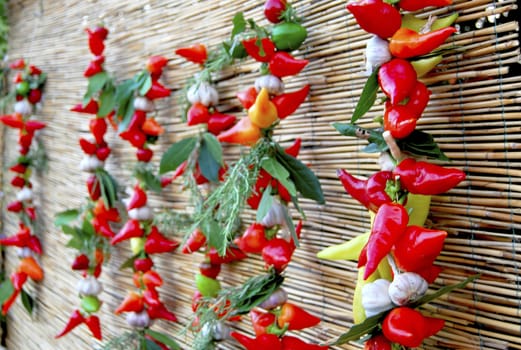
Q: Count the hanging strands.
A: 6